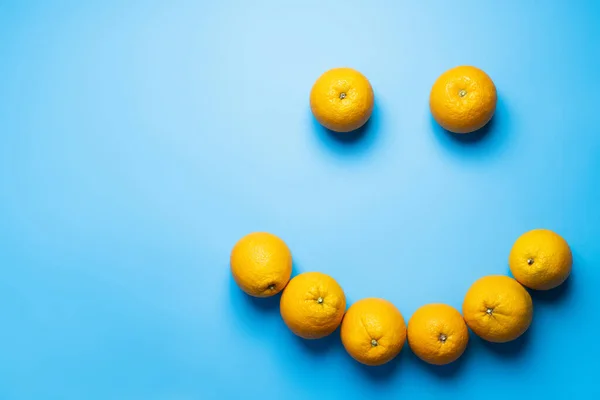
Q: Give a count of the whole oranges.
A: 8